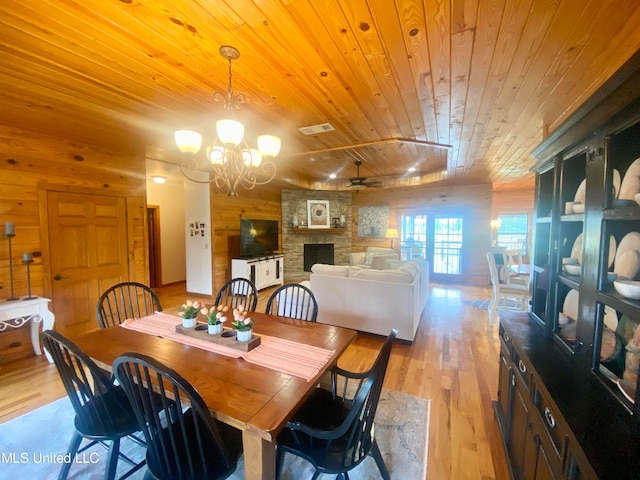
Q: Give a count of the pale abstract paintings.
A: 1